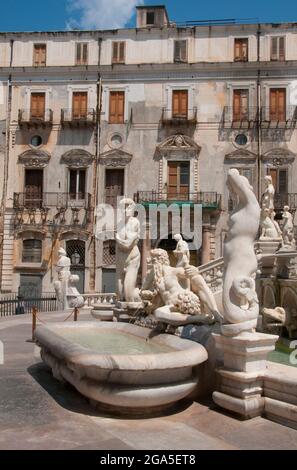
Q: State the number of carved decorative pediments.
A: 6